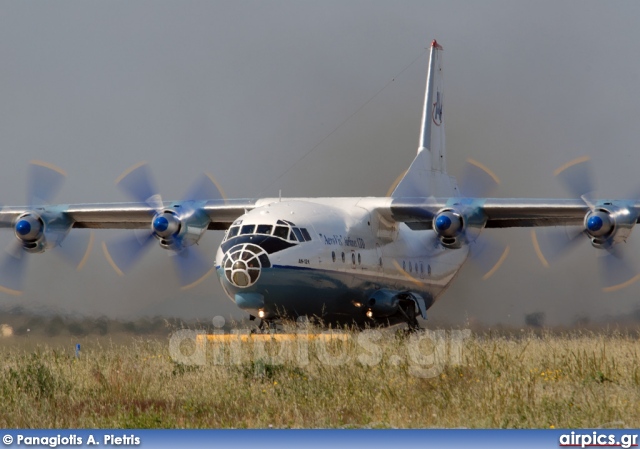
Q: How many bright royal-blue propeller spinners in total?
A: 4